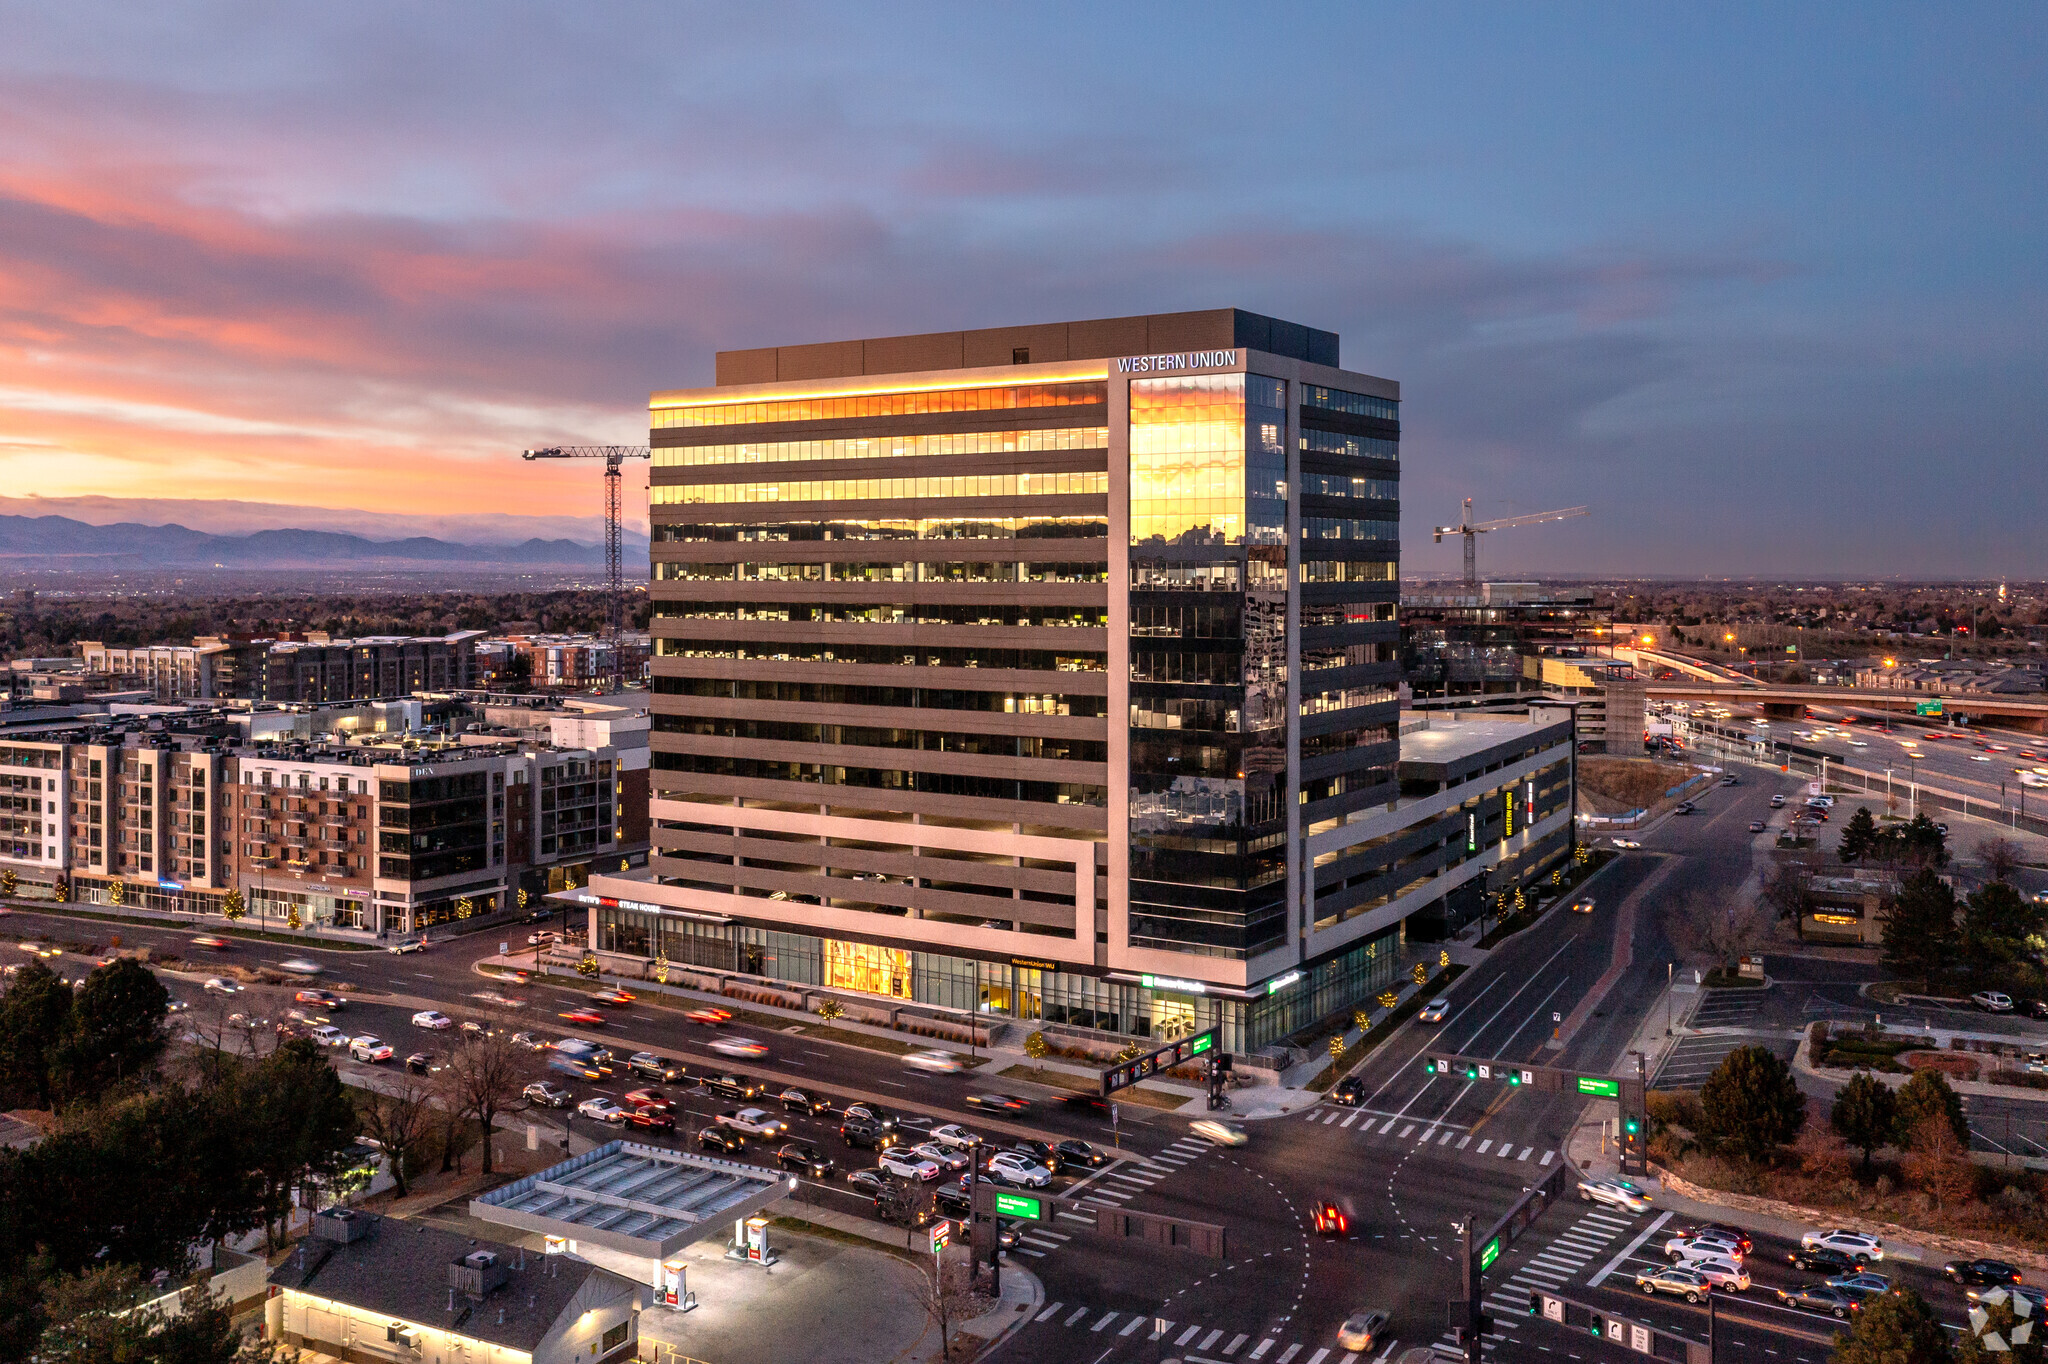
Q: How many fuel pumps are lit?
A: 3